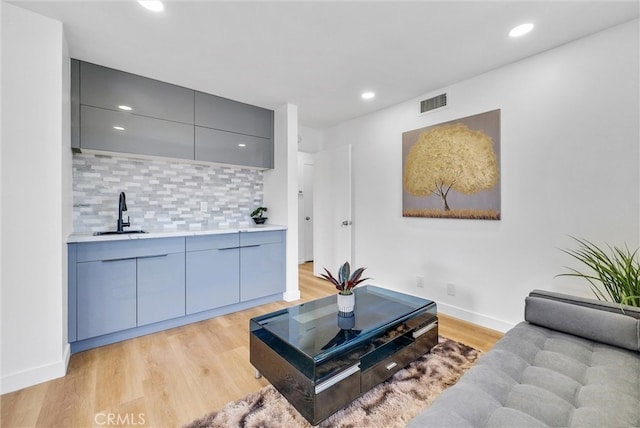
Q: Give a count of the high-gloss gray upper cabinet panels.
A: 4